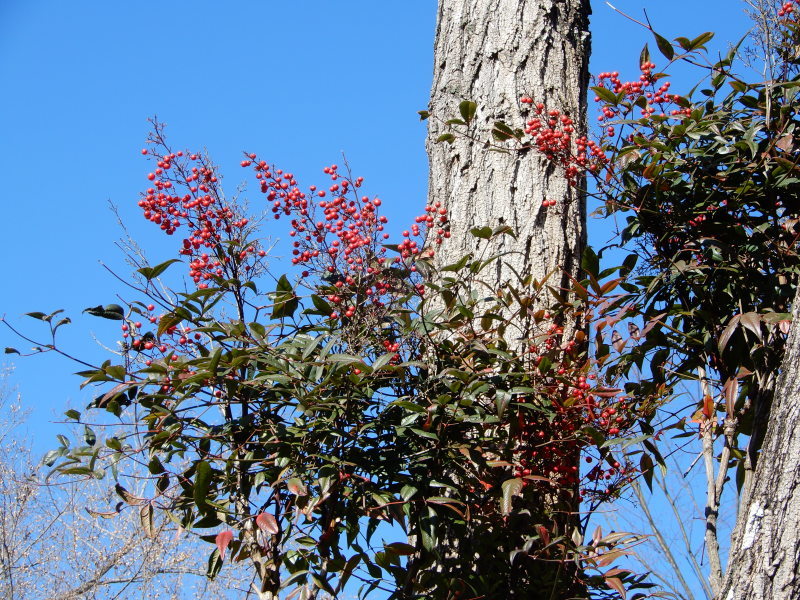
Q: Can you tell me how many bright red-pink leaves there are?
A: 2